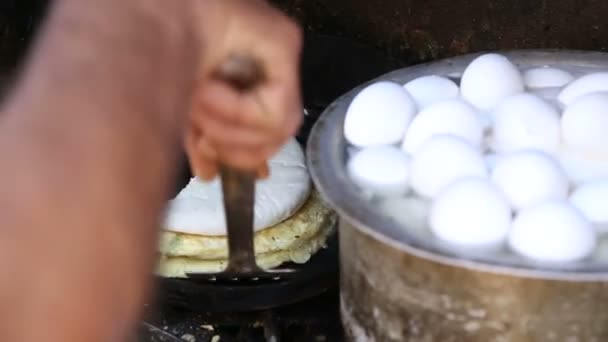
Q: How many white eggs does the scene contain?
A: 14